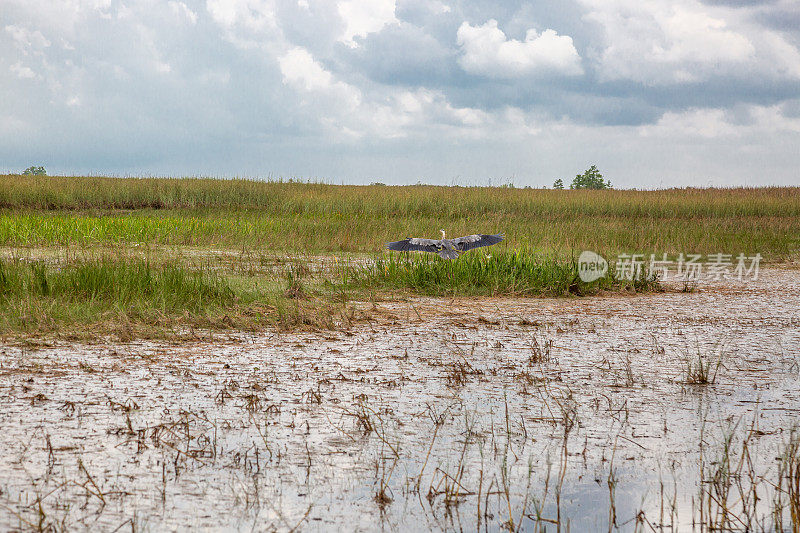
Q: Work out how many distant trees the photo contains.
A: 3